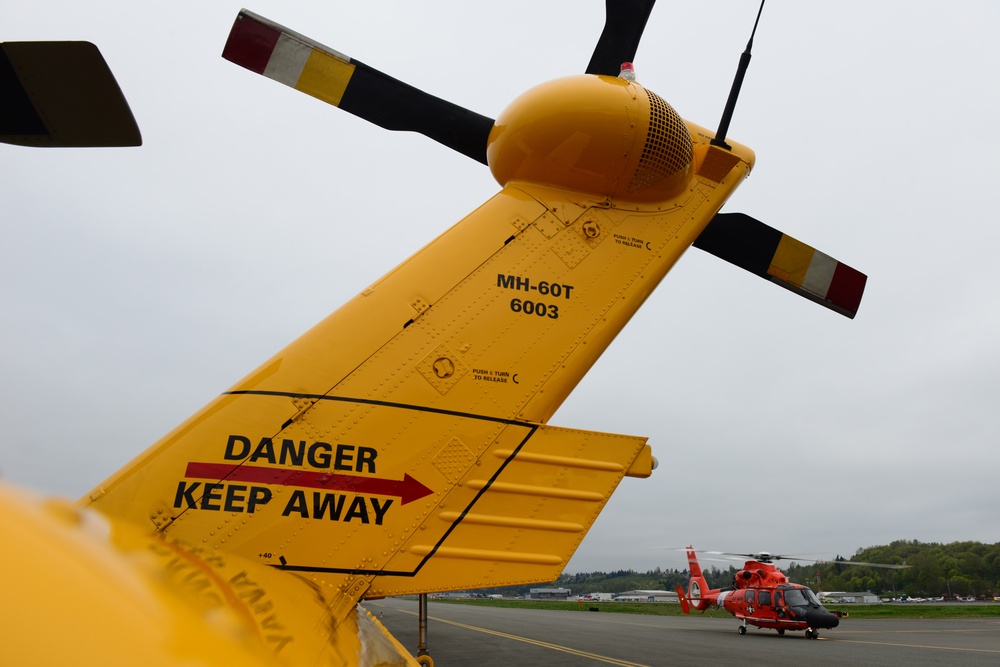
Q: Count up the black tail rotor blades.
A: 3